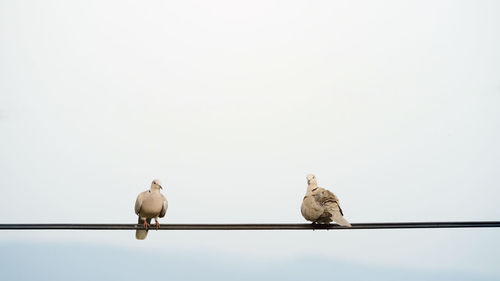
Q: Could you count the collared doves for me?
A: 2